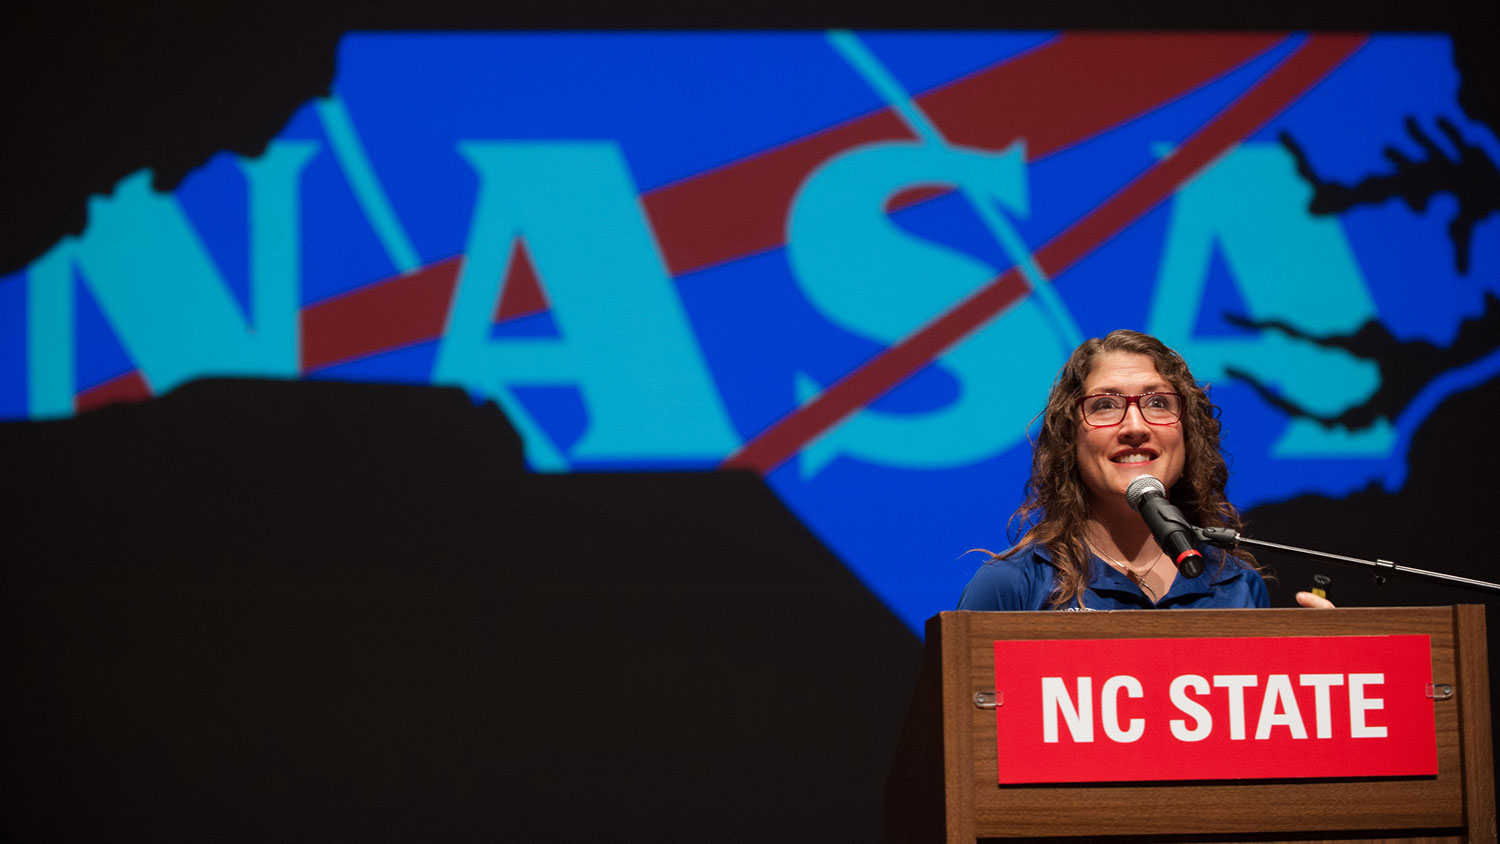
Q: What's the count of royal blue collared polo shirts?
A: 1